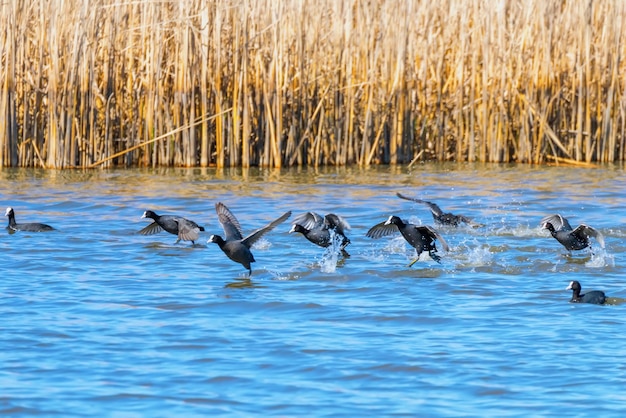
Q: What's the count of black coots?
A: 8